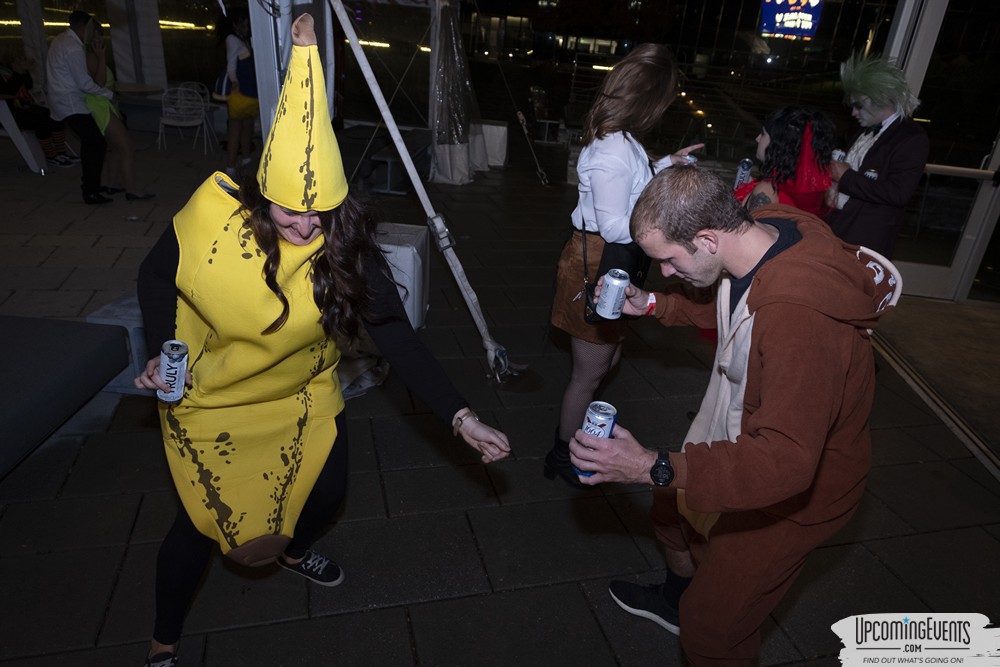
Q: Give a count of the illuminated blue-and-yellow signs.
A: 1